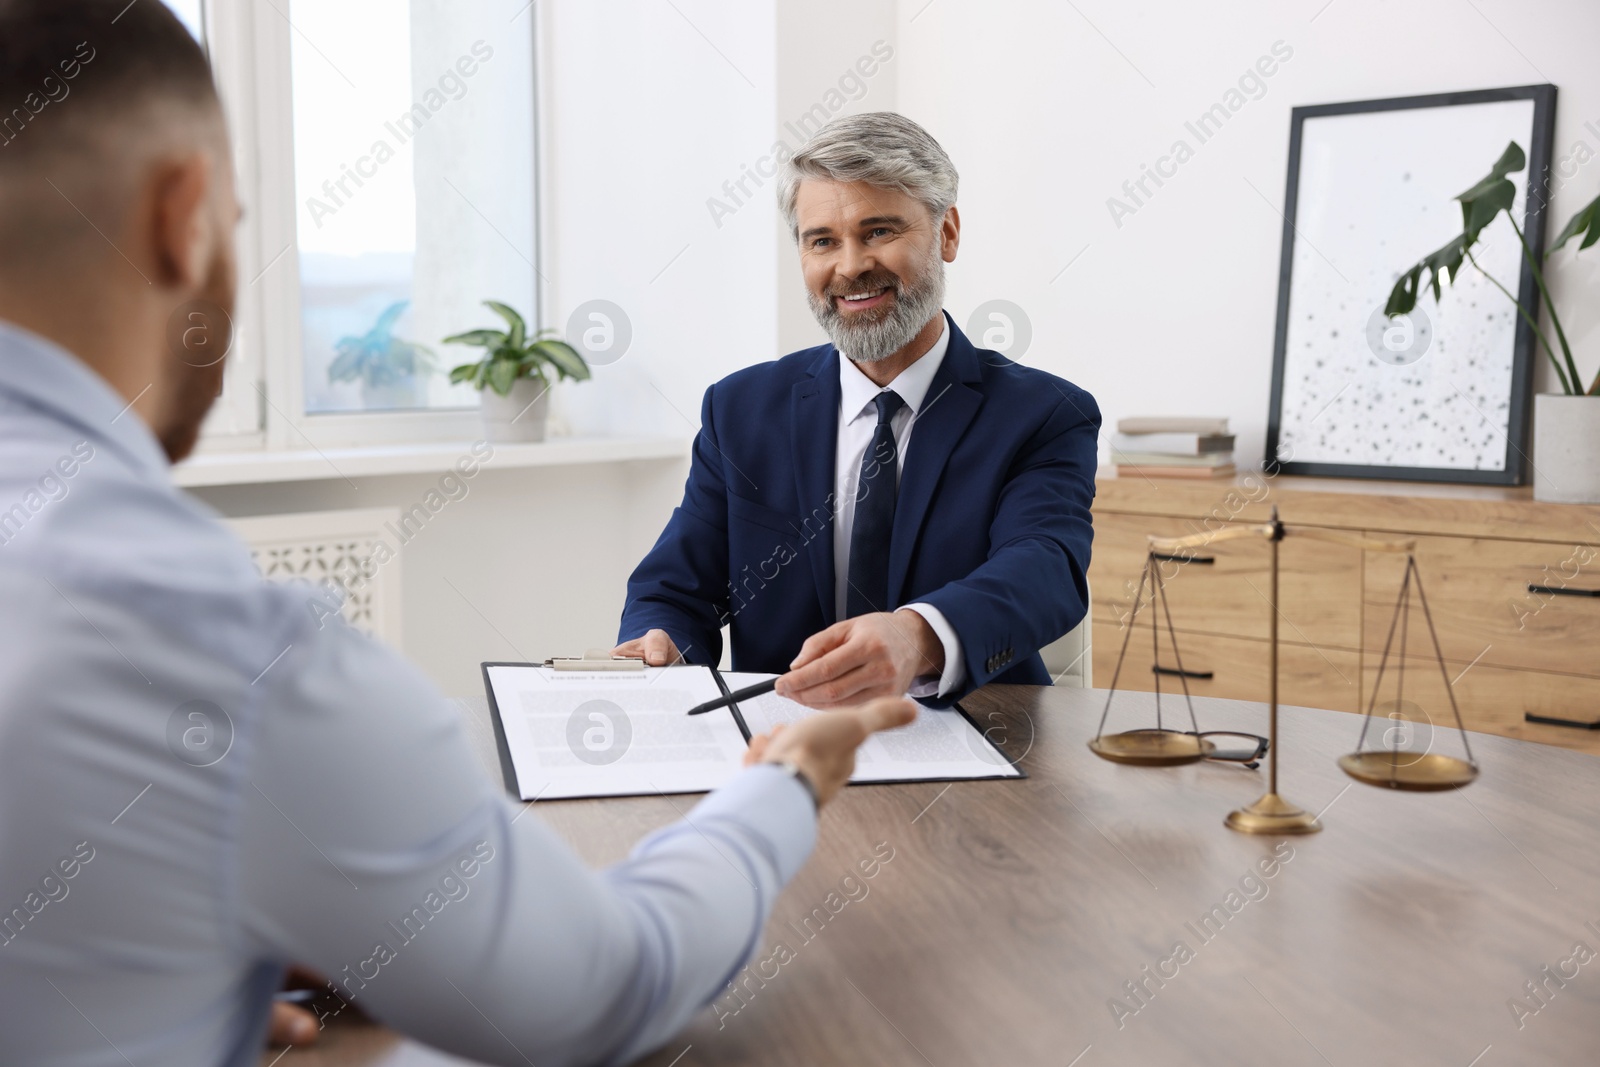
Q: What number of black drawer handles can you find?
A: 4